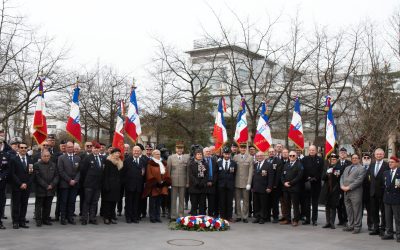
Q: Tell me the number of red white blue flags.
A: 9